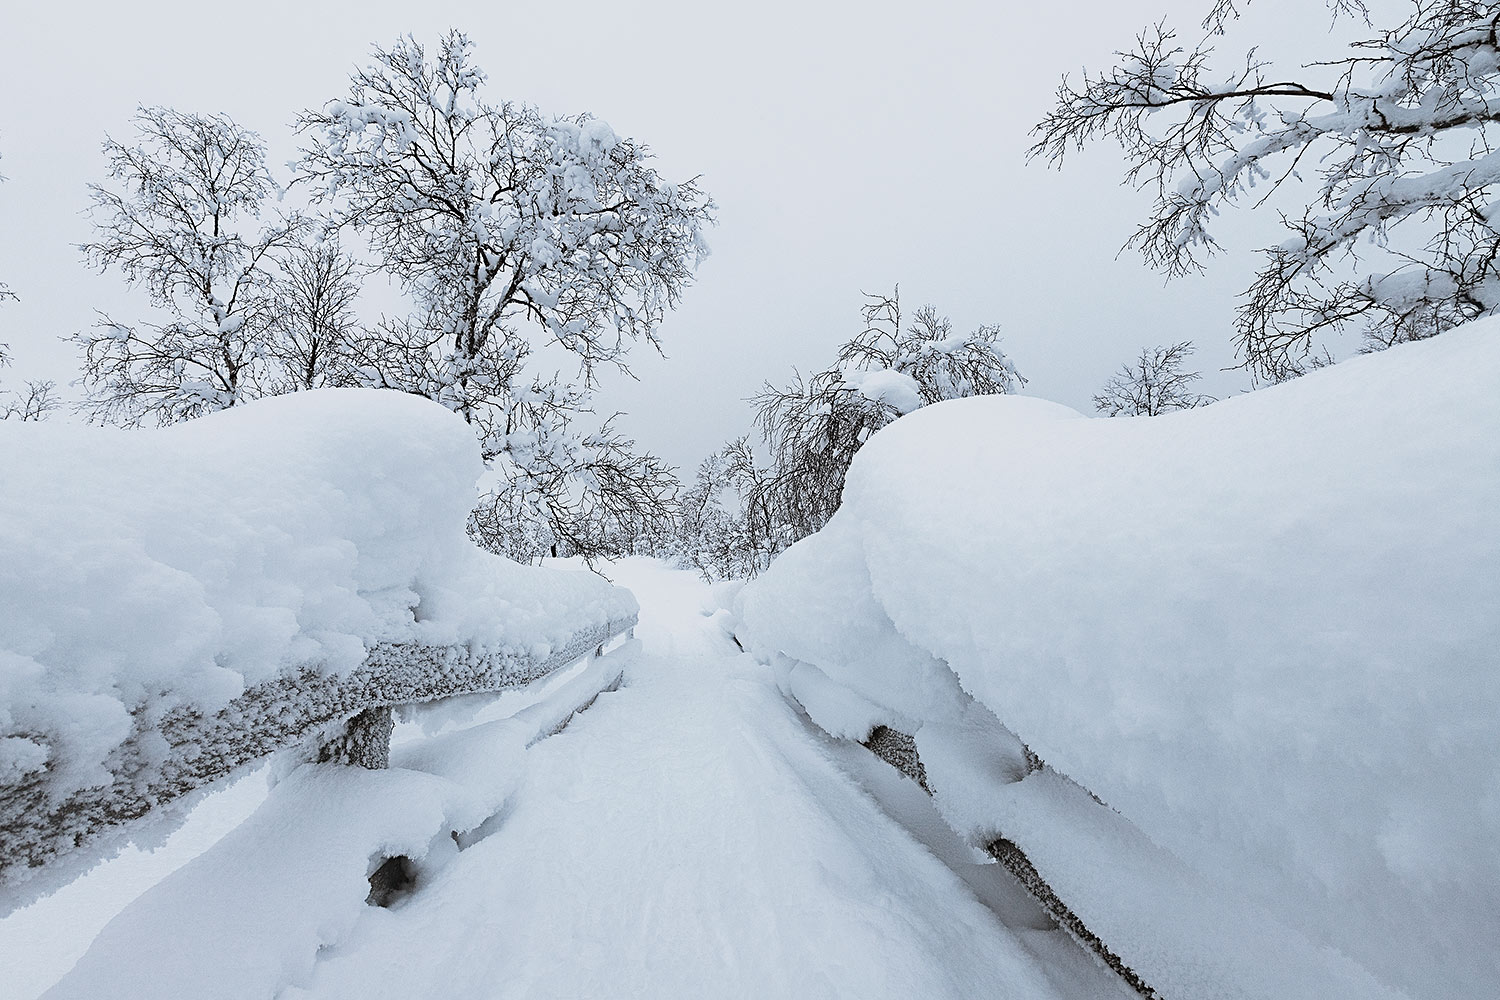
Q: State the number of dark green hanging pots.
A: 0